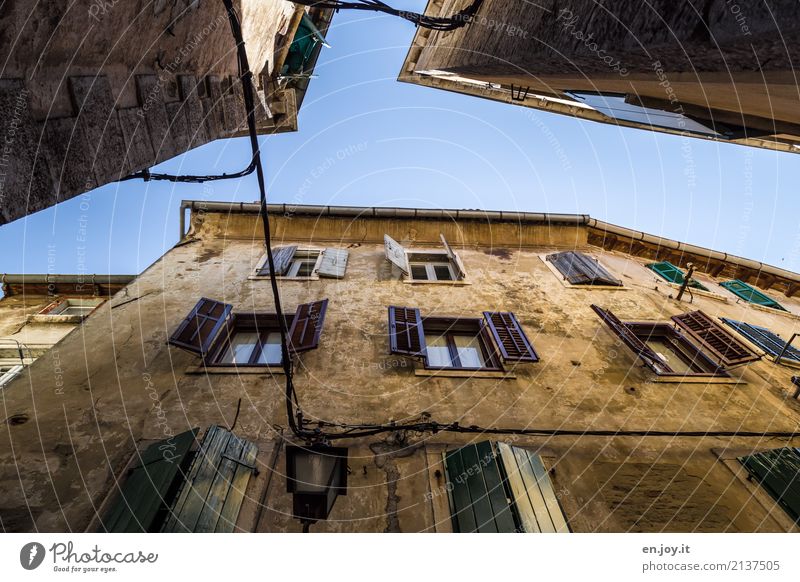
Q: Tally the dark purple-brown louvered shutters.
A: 6